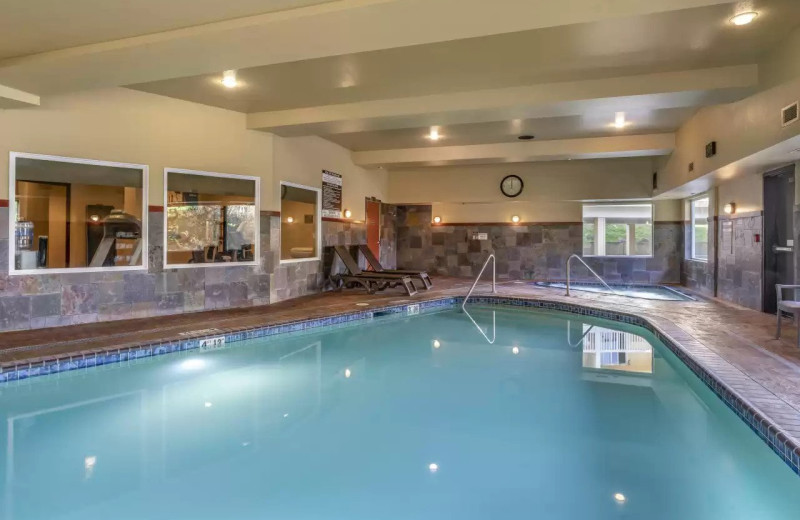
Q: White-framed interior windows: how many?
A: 3